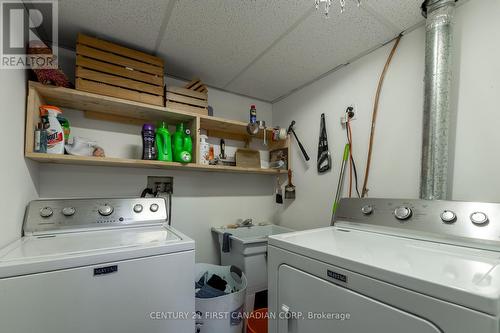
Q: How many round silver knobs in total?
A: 9